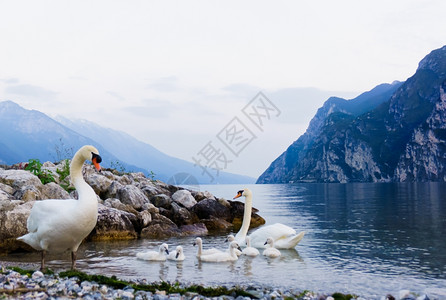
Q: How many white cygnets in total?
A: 7